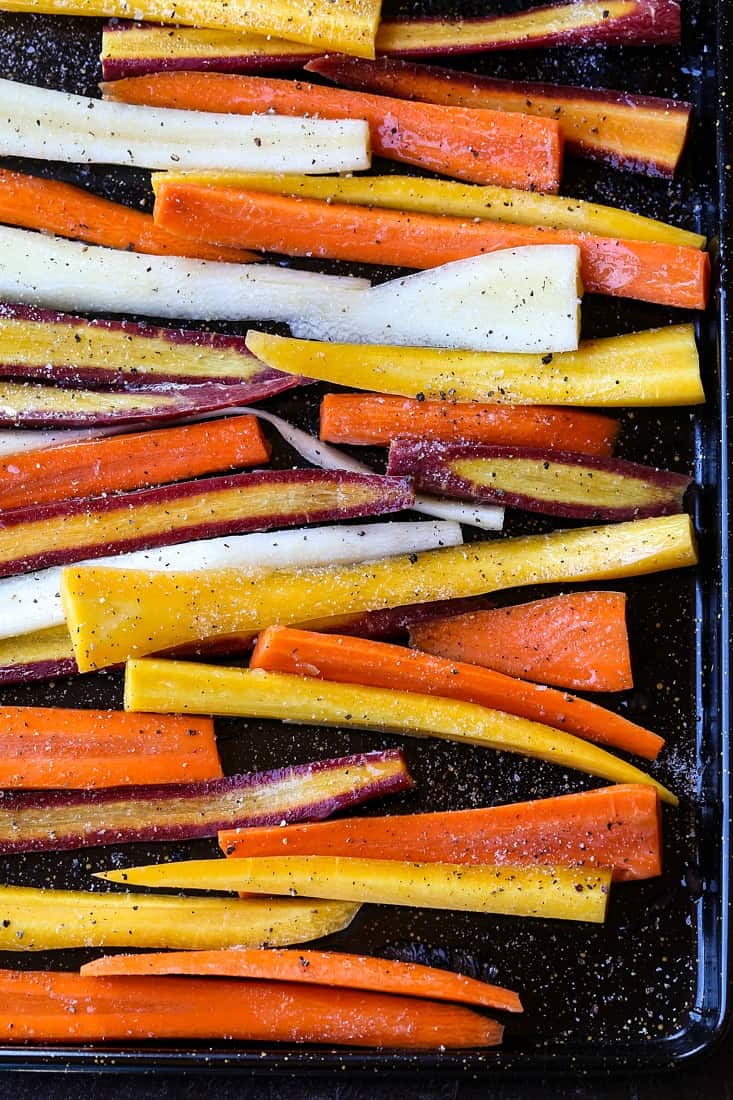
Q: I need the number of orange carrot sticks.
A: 11